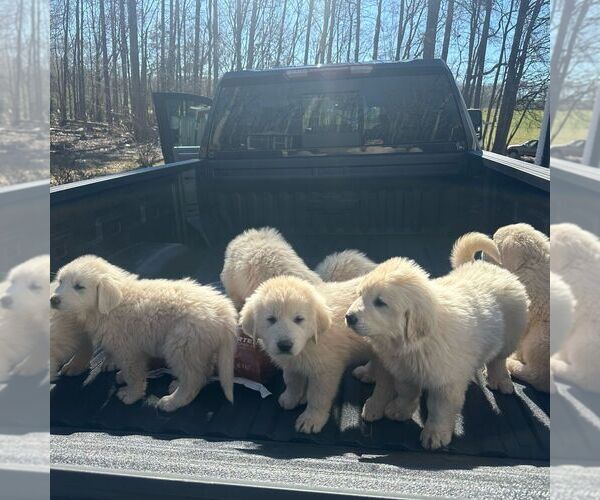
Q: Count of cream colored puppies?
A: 7